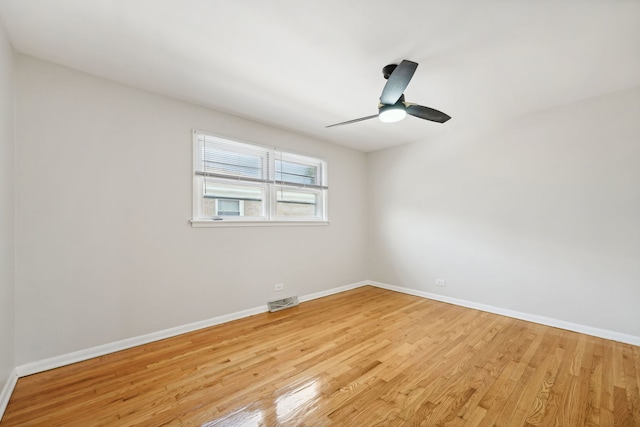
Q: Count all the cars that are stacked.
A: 0